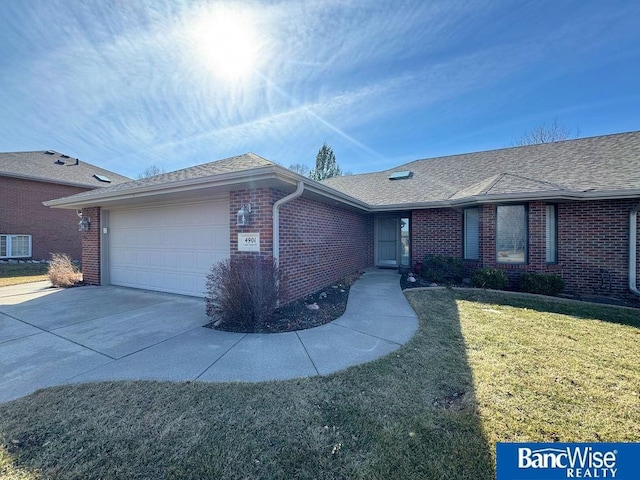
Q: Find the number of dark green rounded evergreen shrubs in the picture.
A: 3